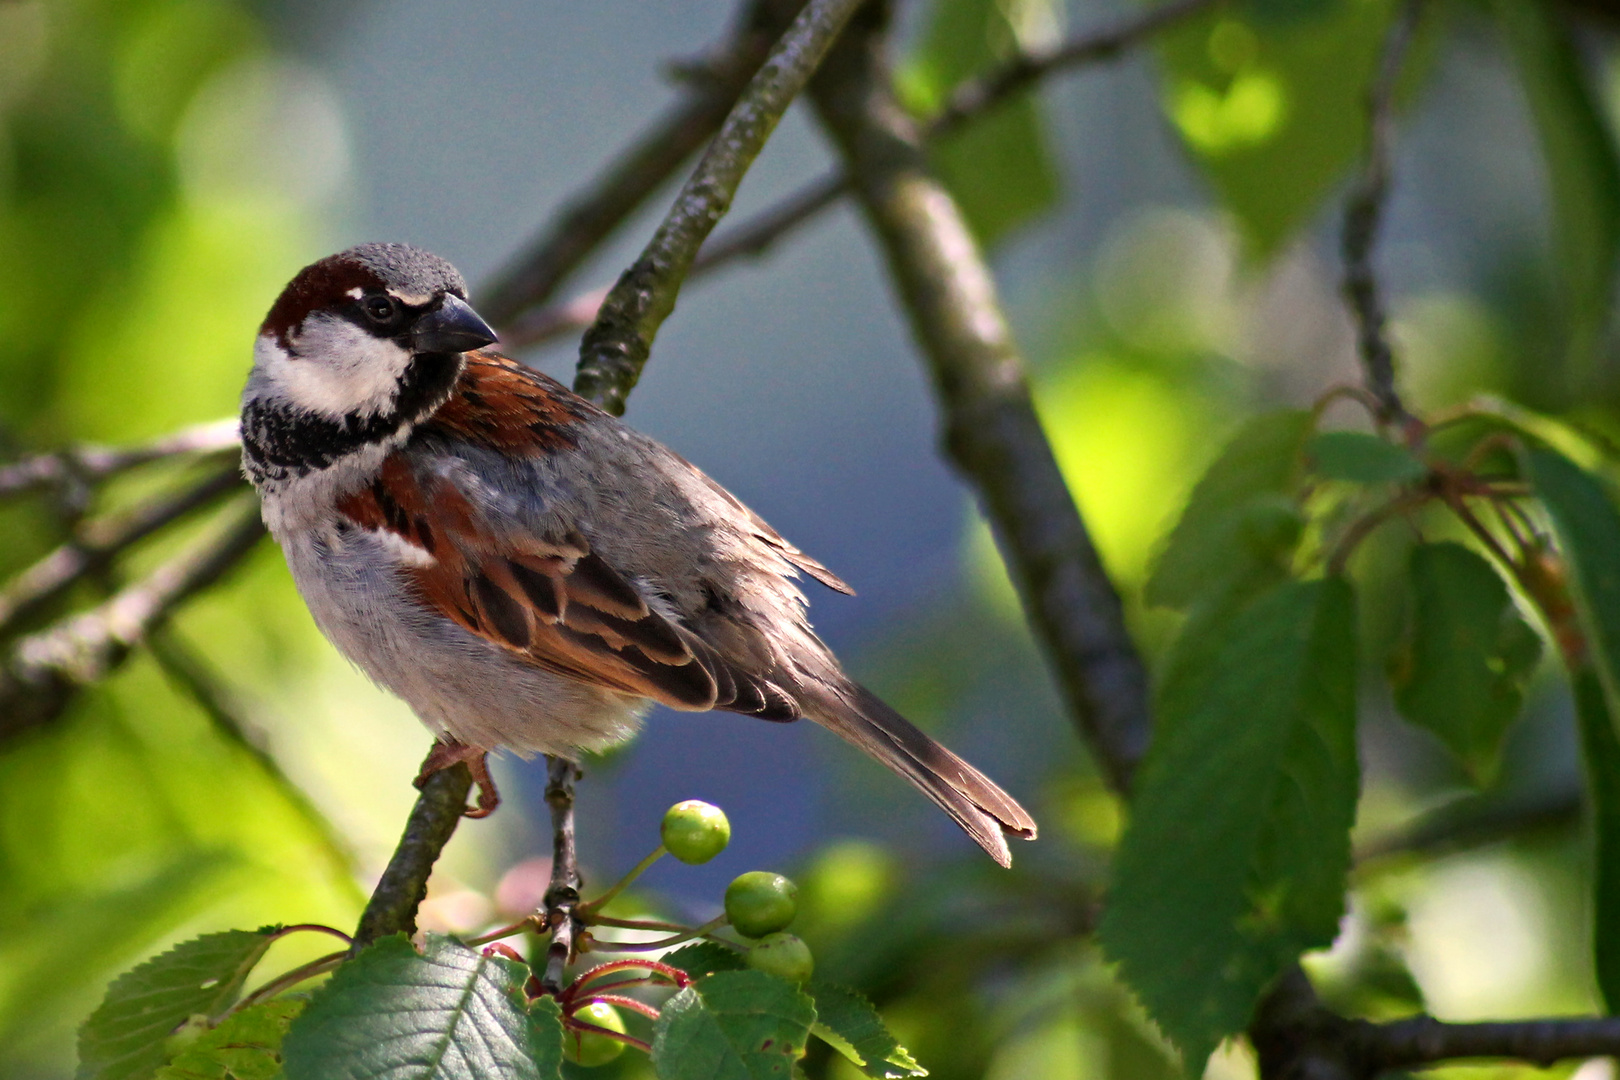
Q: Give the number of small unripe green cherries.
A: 4